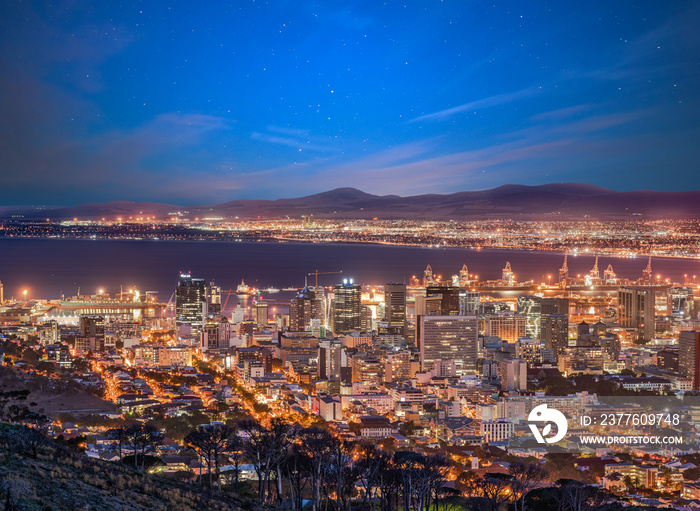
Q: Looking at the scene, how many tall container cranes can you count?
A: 7